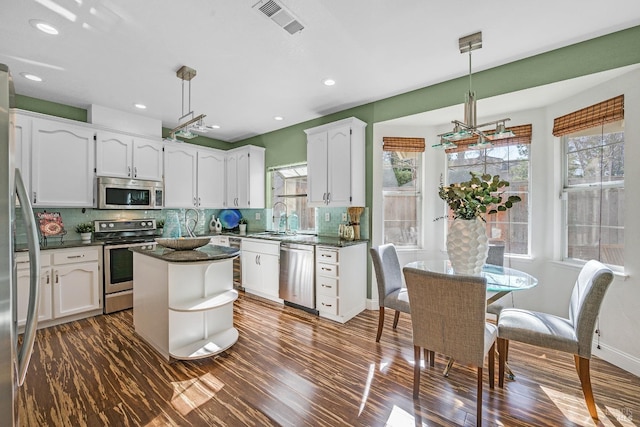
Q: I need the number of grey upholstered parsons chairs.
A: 4